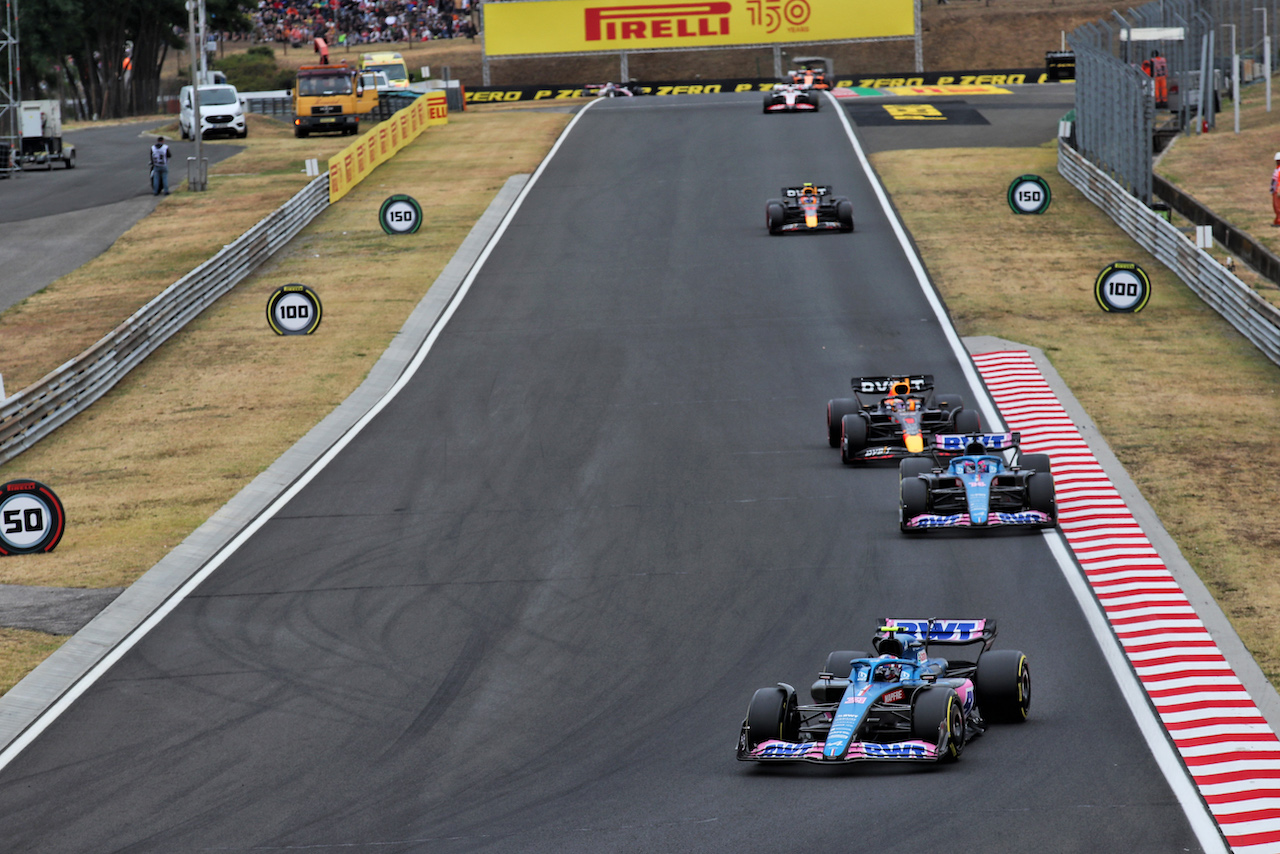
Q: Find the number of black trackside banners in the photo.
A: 1